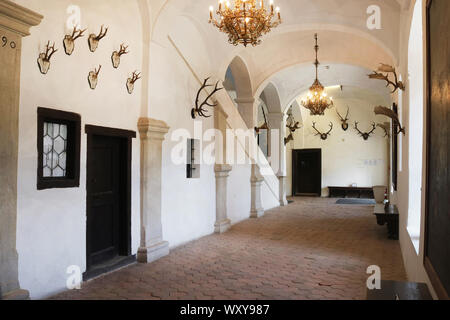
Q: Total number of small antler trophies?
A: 6